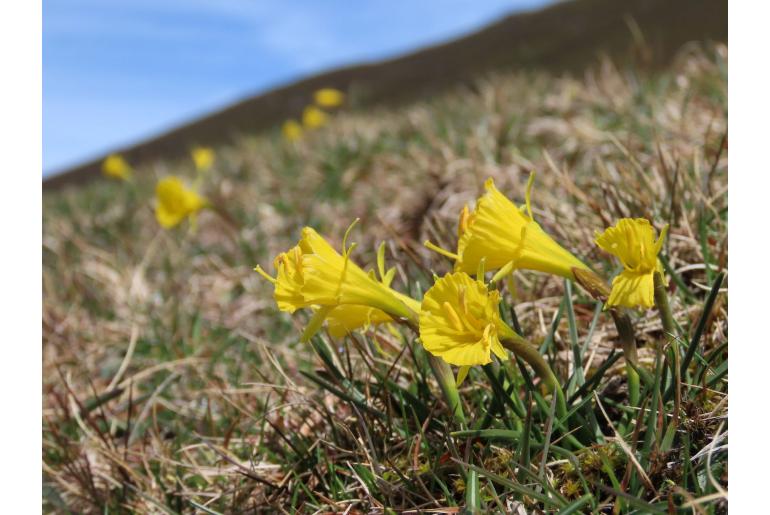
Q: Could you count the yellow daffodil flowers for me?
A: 11